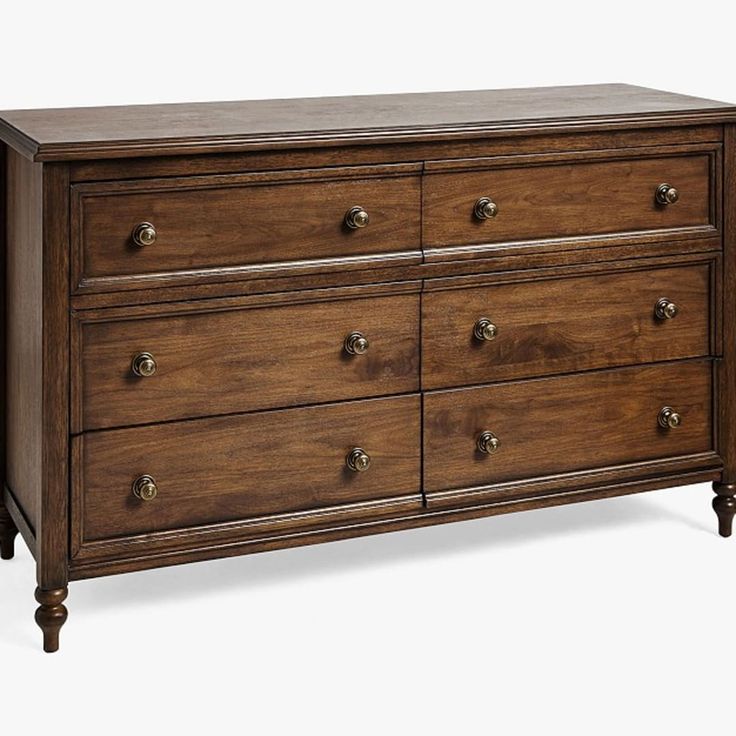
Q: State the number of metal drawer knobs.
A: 12